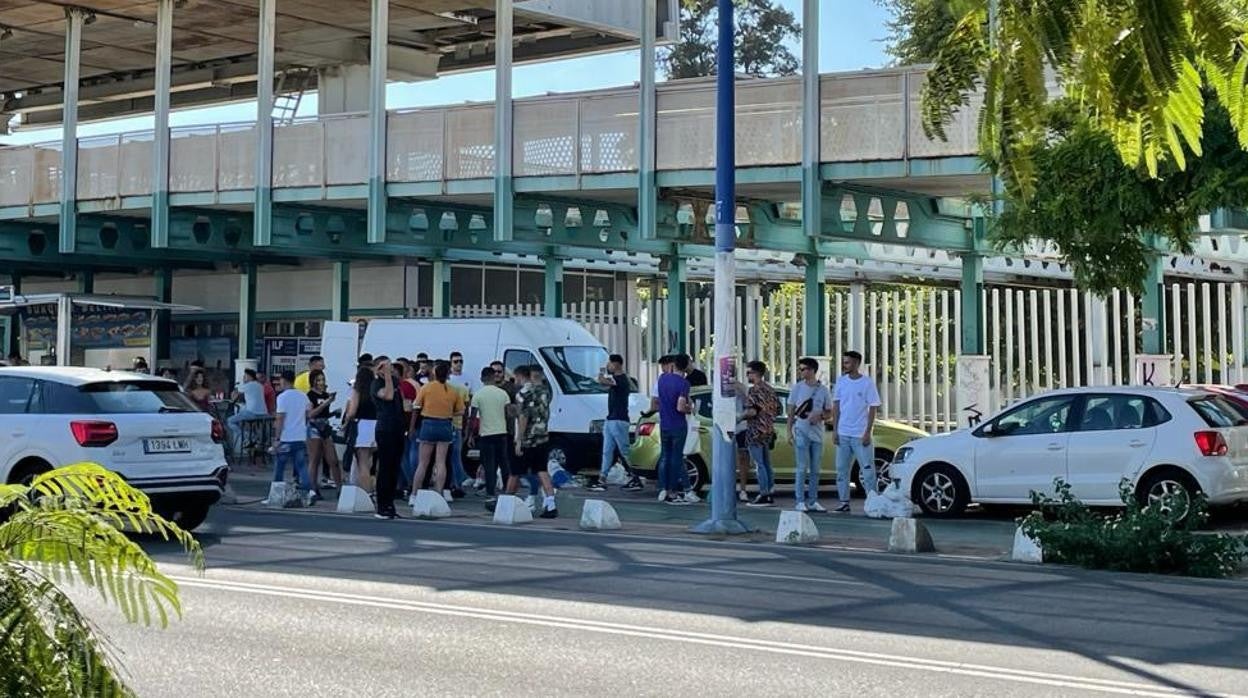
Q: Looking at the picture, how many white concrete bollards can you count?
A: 8